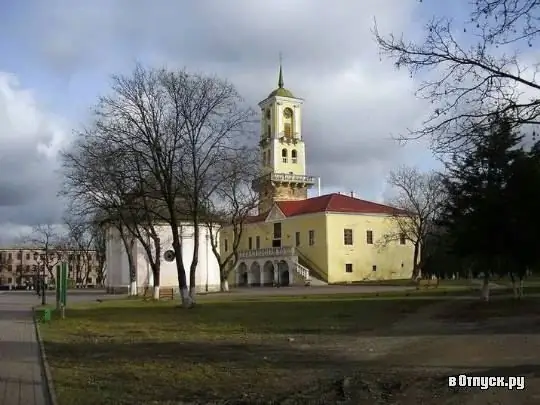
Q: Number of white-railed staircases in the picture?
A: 1